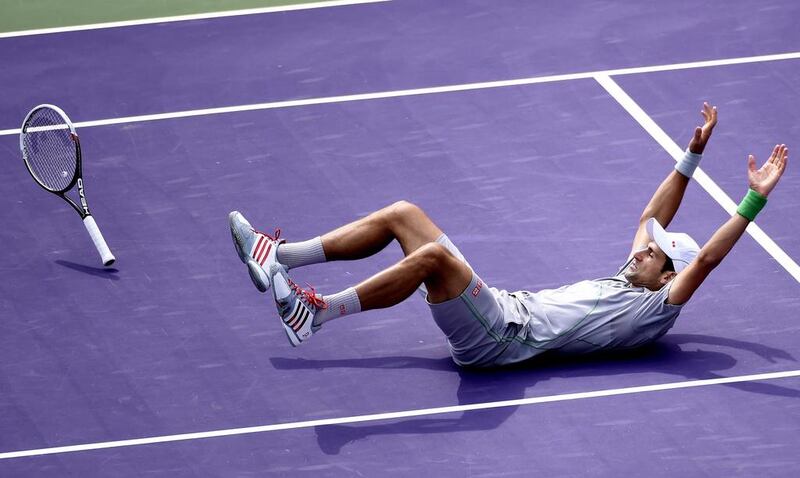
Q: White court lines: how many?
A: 4